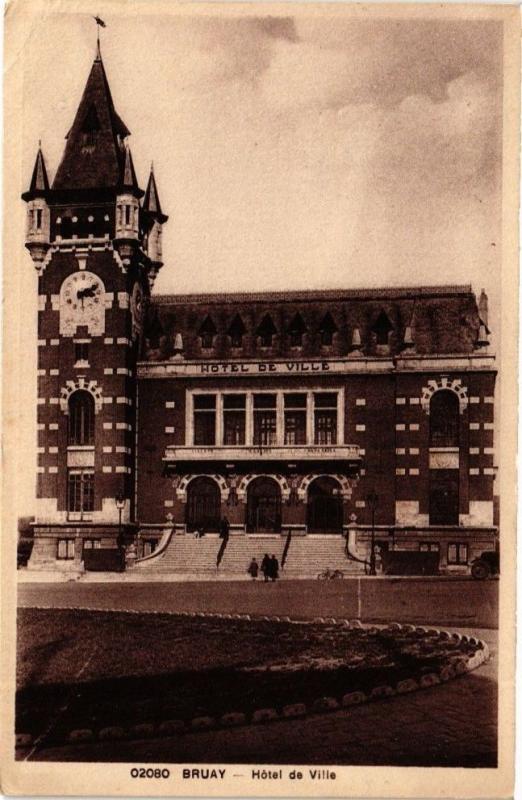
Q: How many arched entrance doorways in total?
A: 3